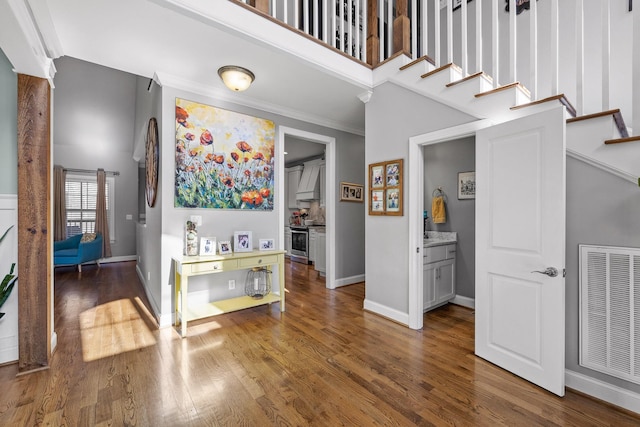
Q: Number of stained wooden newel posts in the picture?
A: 3